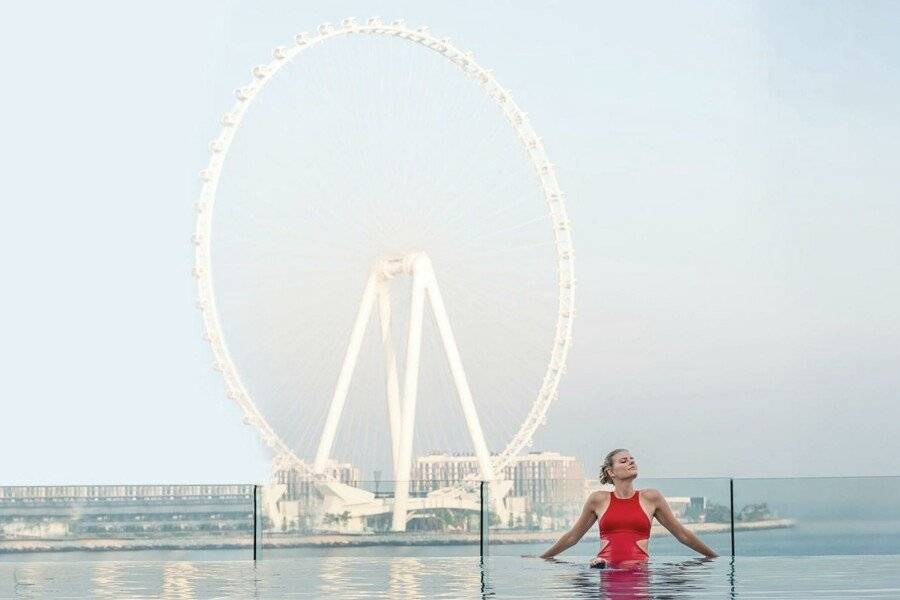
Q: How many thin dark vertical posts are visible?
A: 3